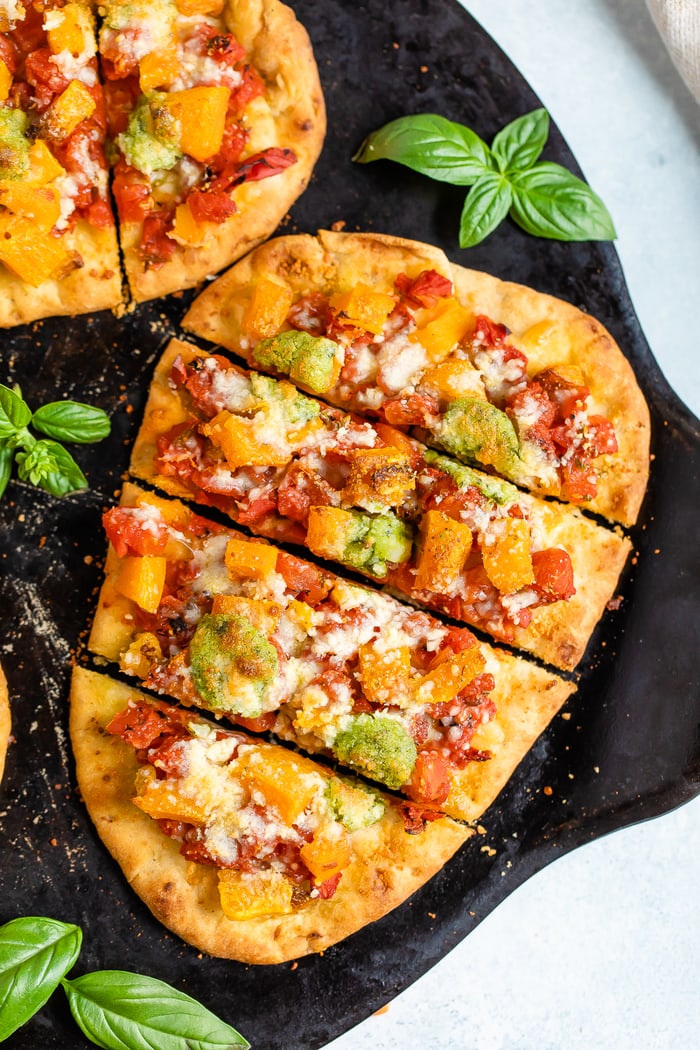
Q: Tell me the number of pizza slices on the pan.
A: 6